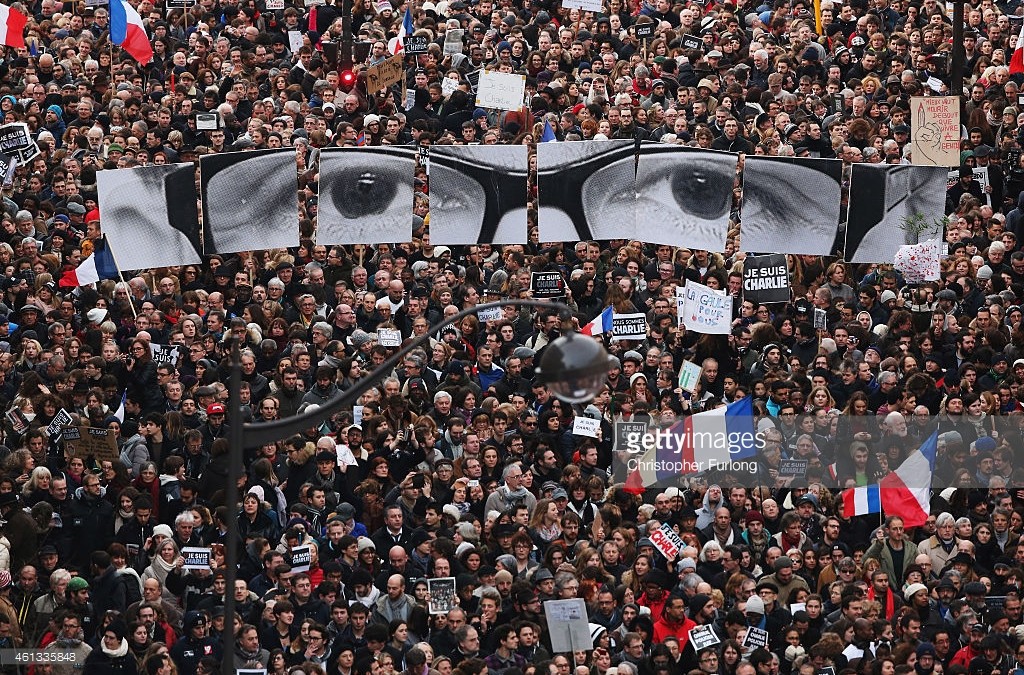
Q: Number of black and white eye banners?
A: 8